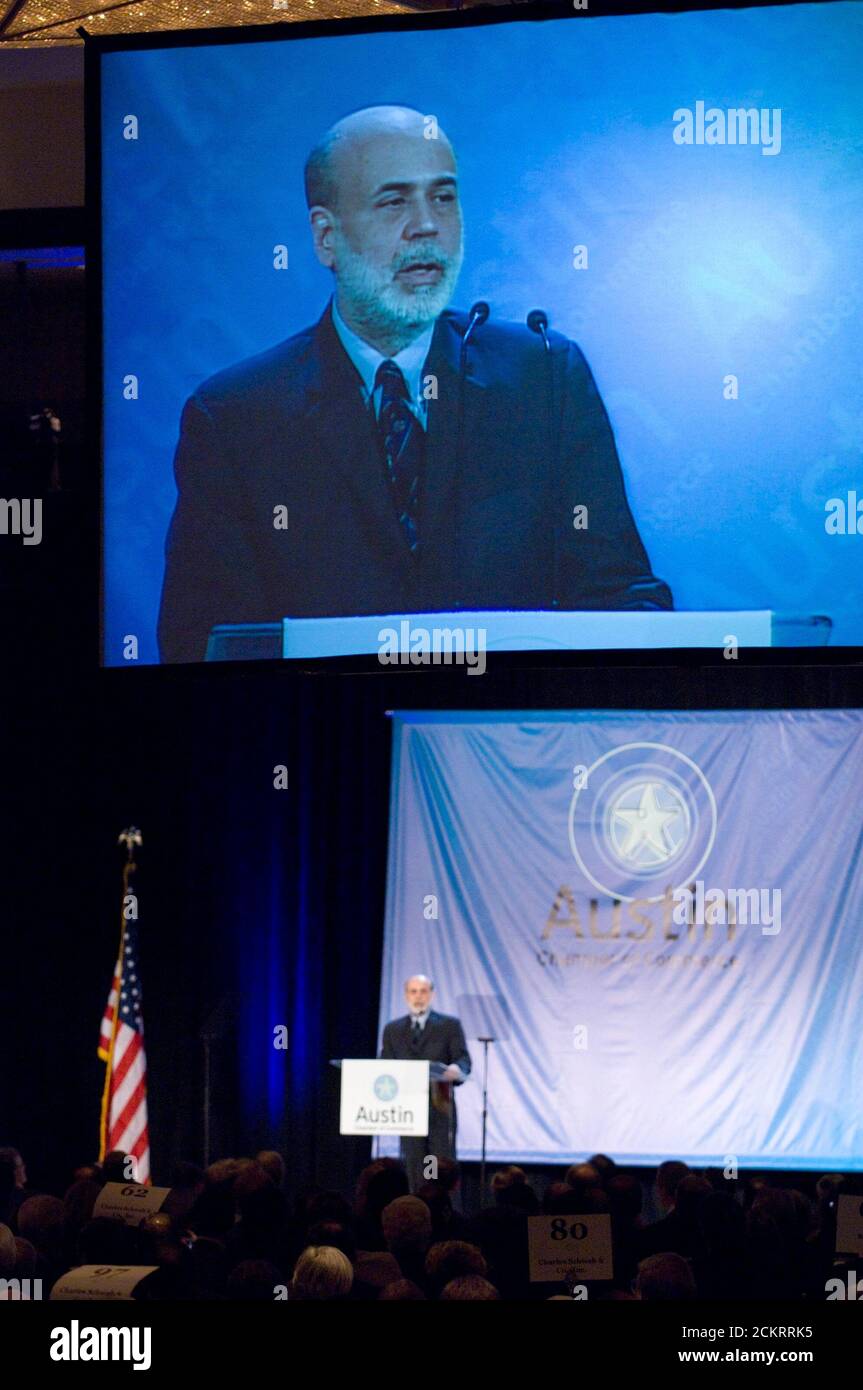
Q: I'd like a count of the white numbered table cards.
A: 4